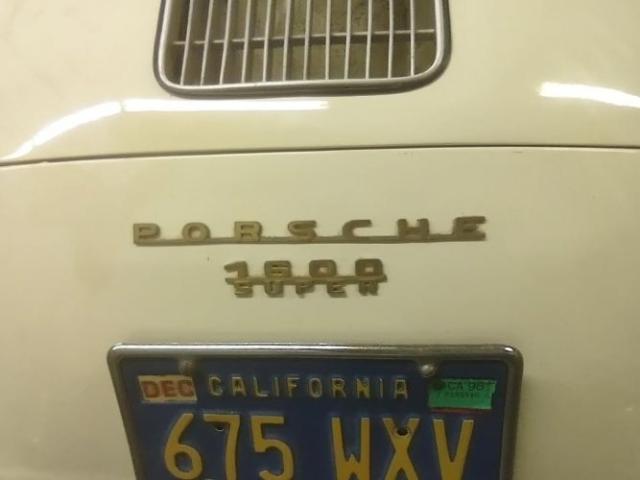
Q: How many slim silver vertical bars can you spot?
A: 12